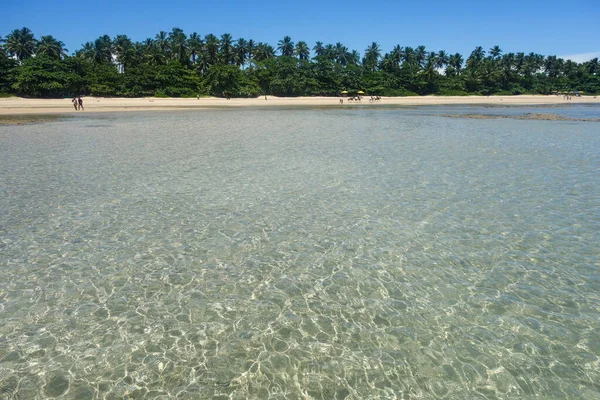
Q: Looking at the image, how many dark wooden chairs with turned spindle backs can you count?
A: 0